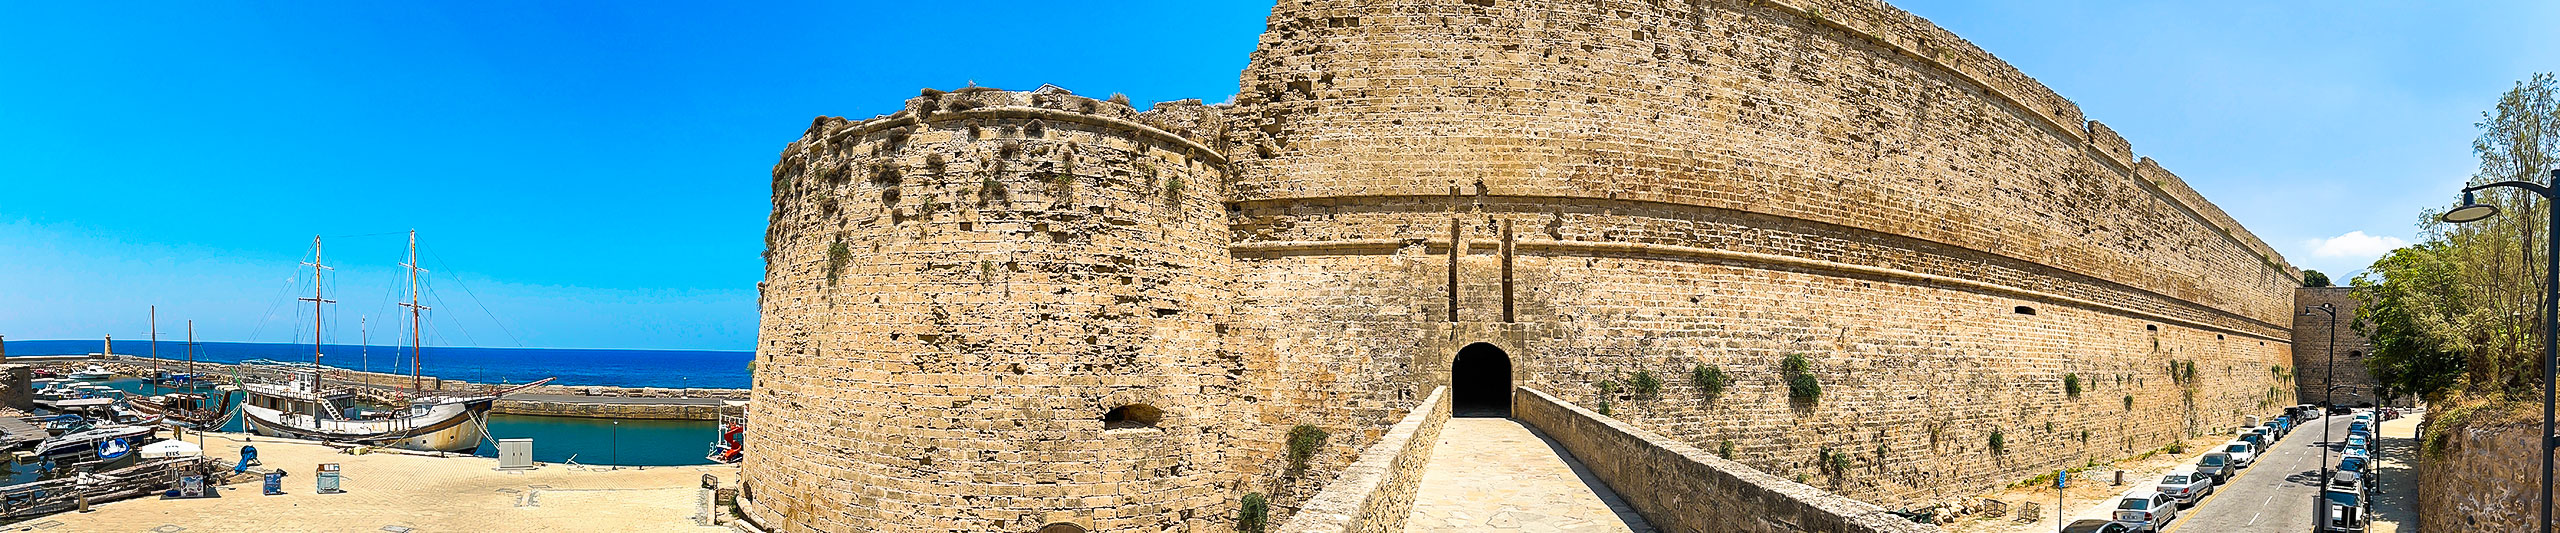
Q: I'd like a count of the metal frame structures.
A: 2